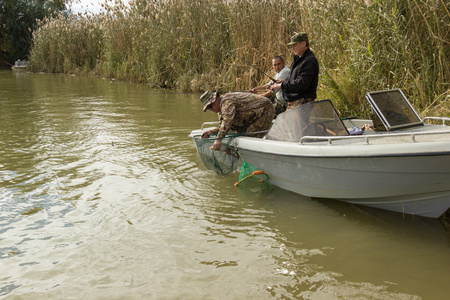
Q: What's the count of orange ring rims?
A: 1